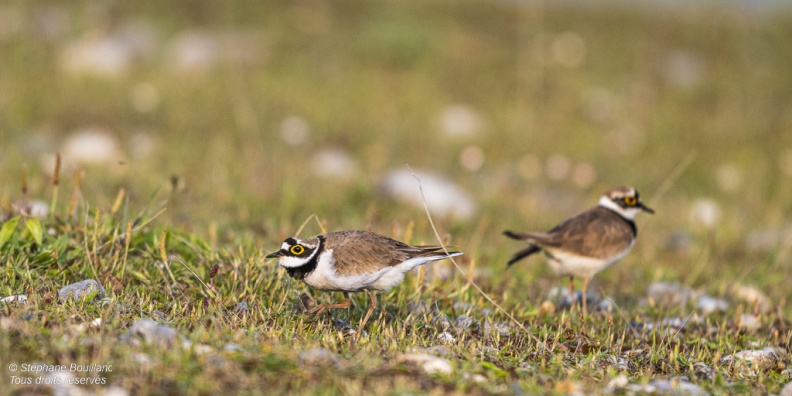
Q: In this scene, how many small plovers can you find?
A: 2